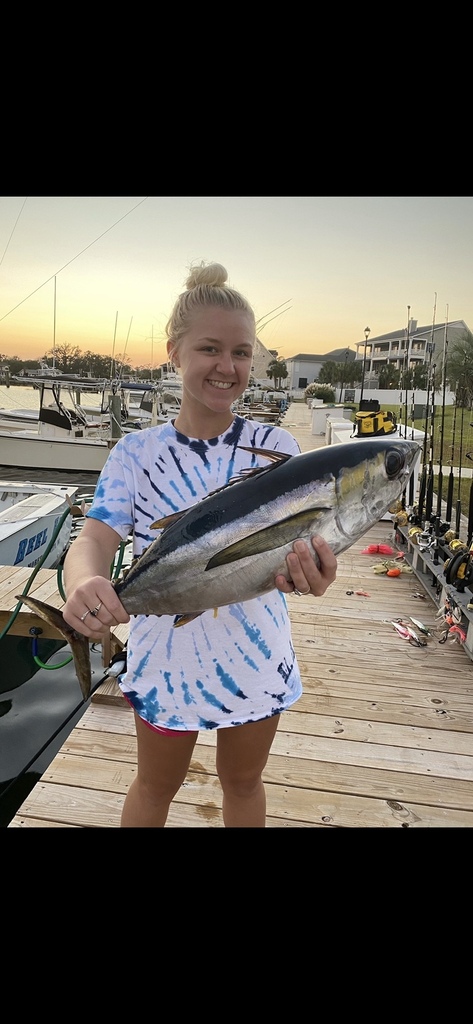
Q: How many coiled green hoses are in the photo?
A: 1